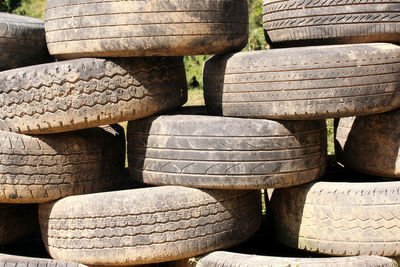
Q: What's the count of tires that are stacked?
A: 13